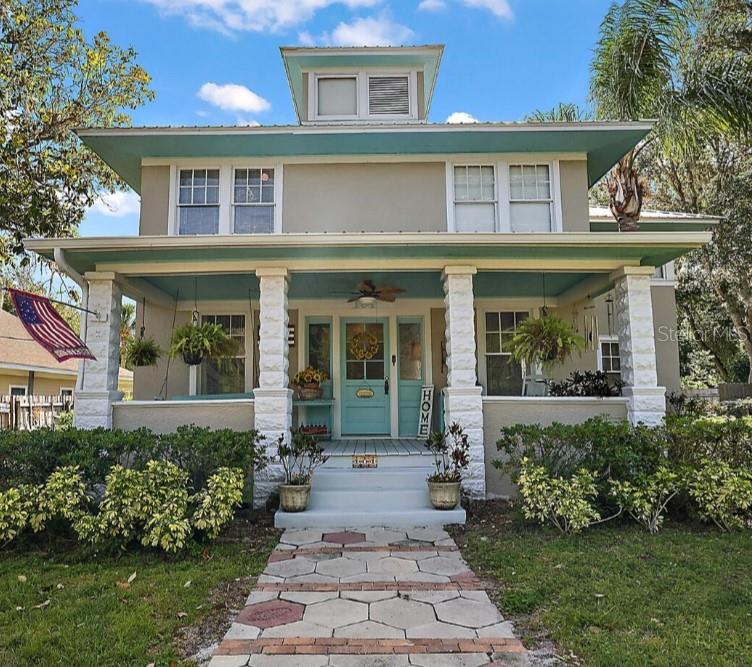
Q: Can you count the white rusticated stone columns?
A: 4